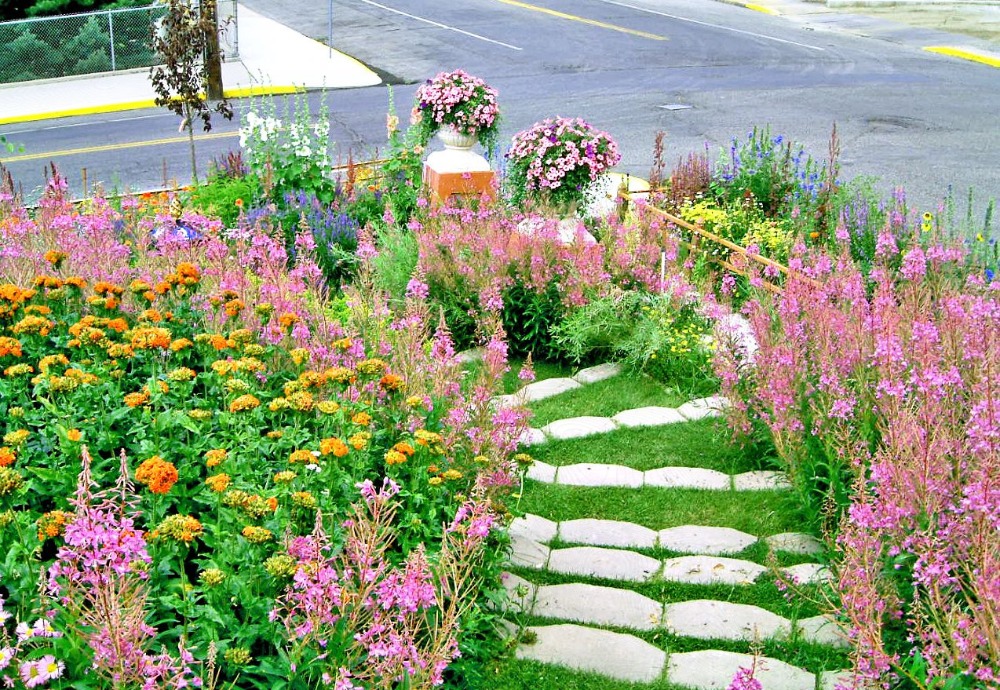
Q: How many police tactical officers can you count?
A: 0